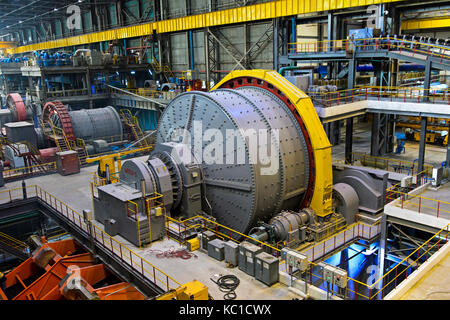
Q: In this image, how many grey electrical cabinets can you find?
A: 5